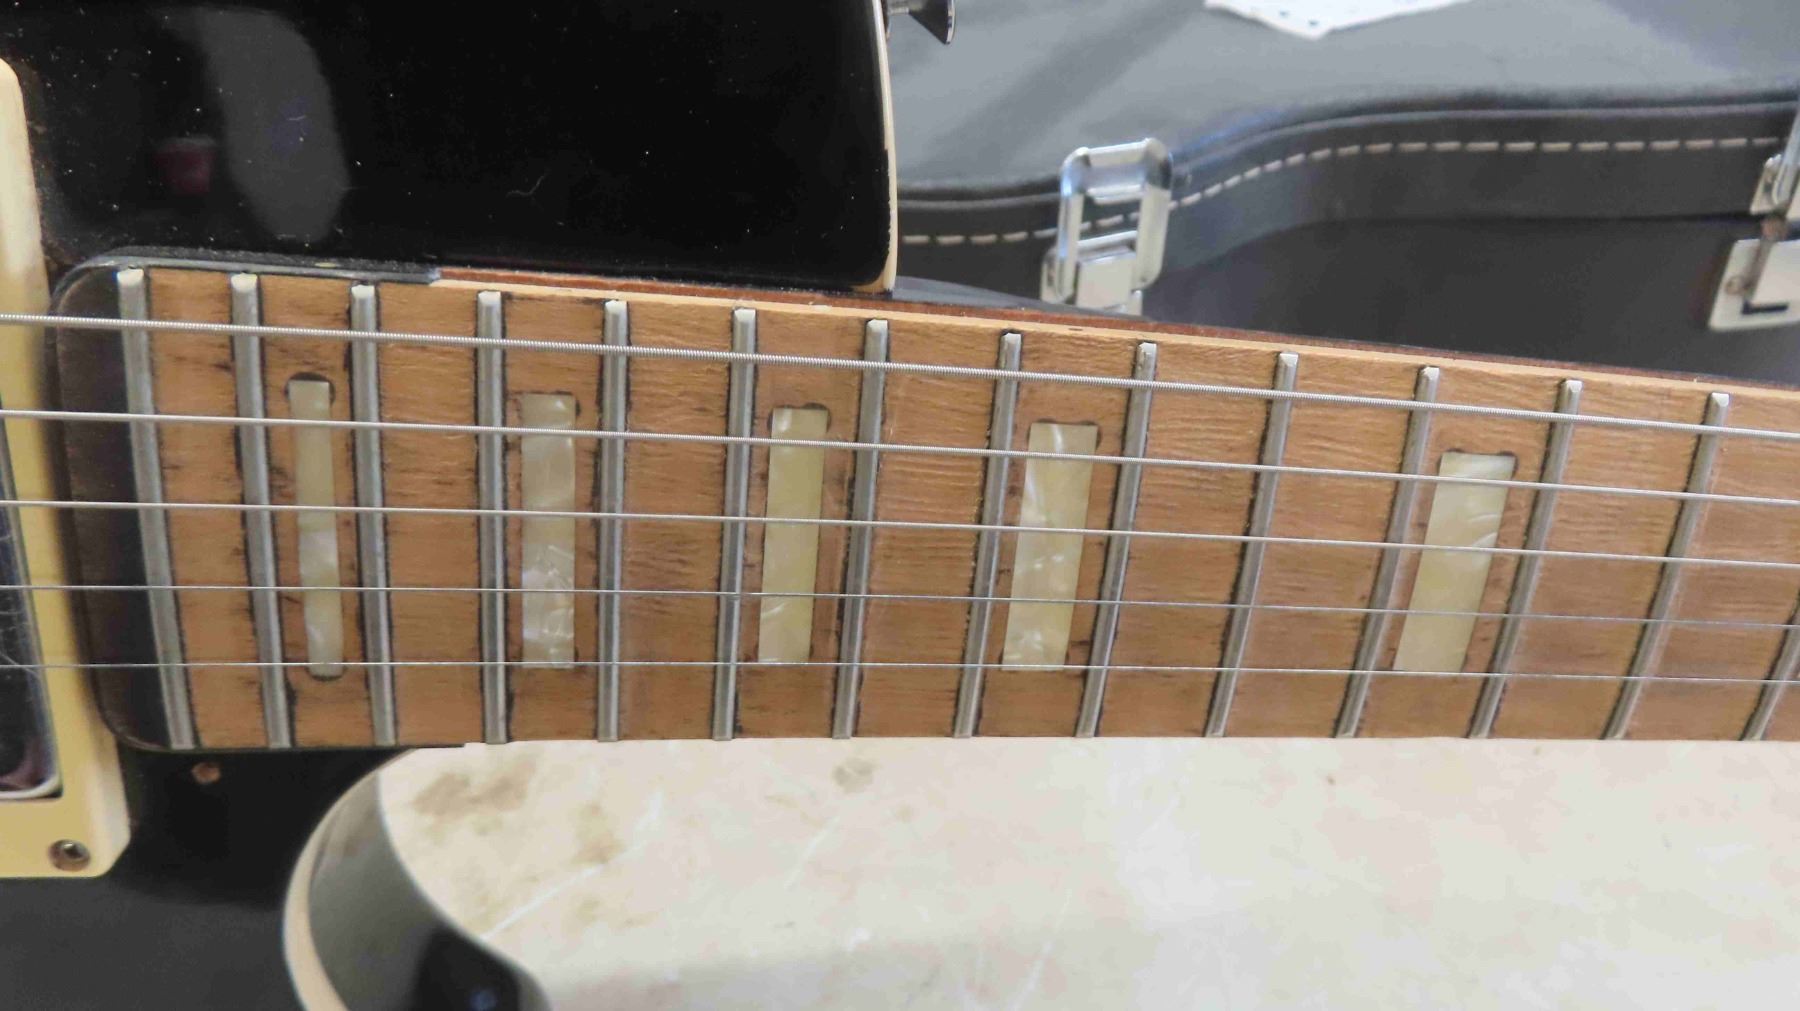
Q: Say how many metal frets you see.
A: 14